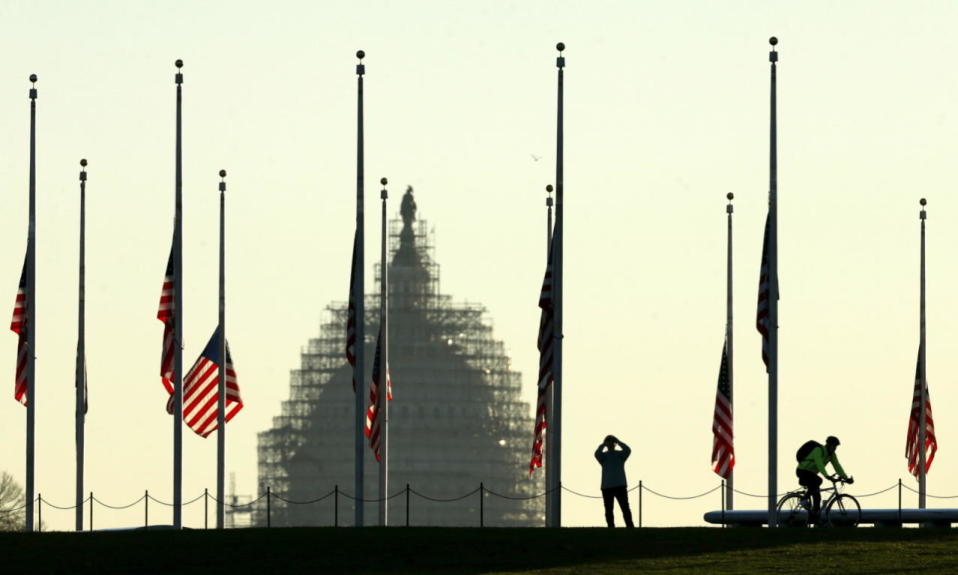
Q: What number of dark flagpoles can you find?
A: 11